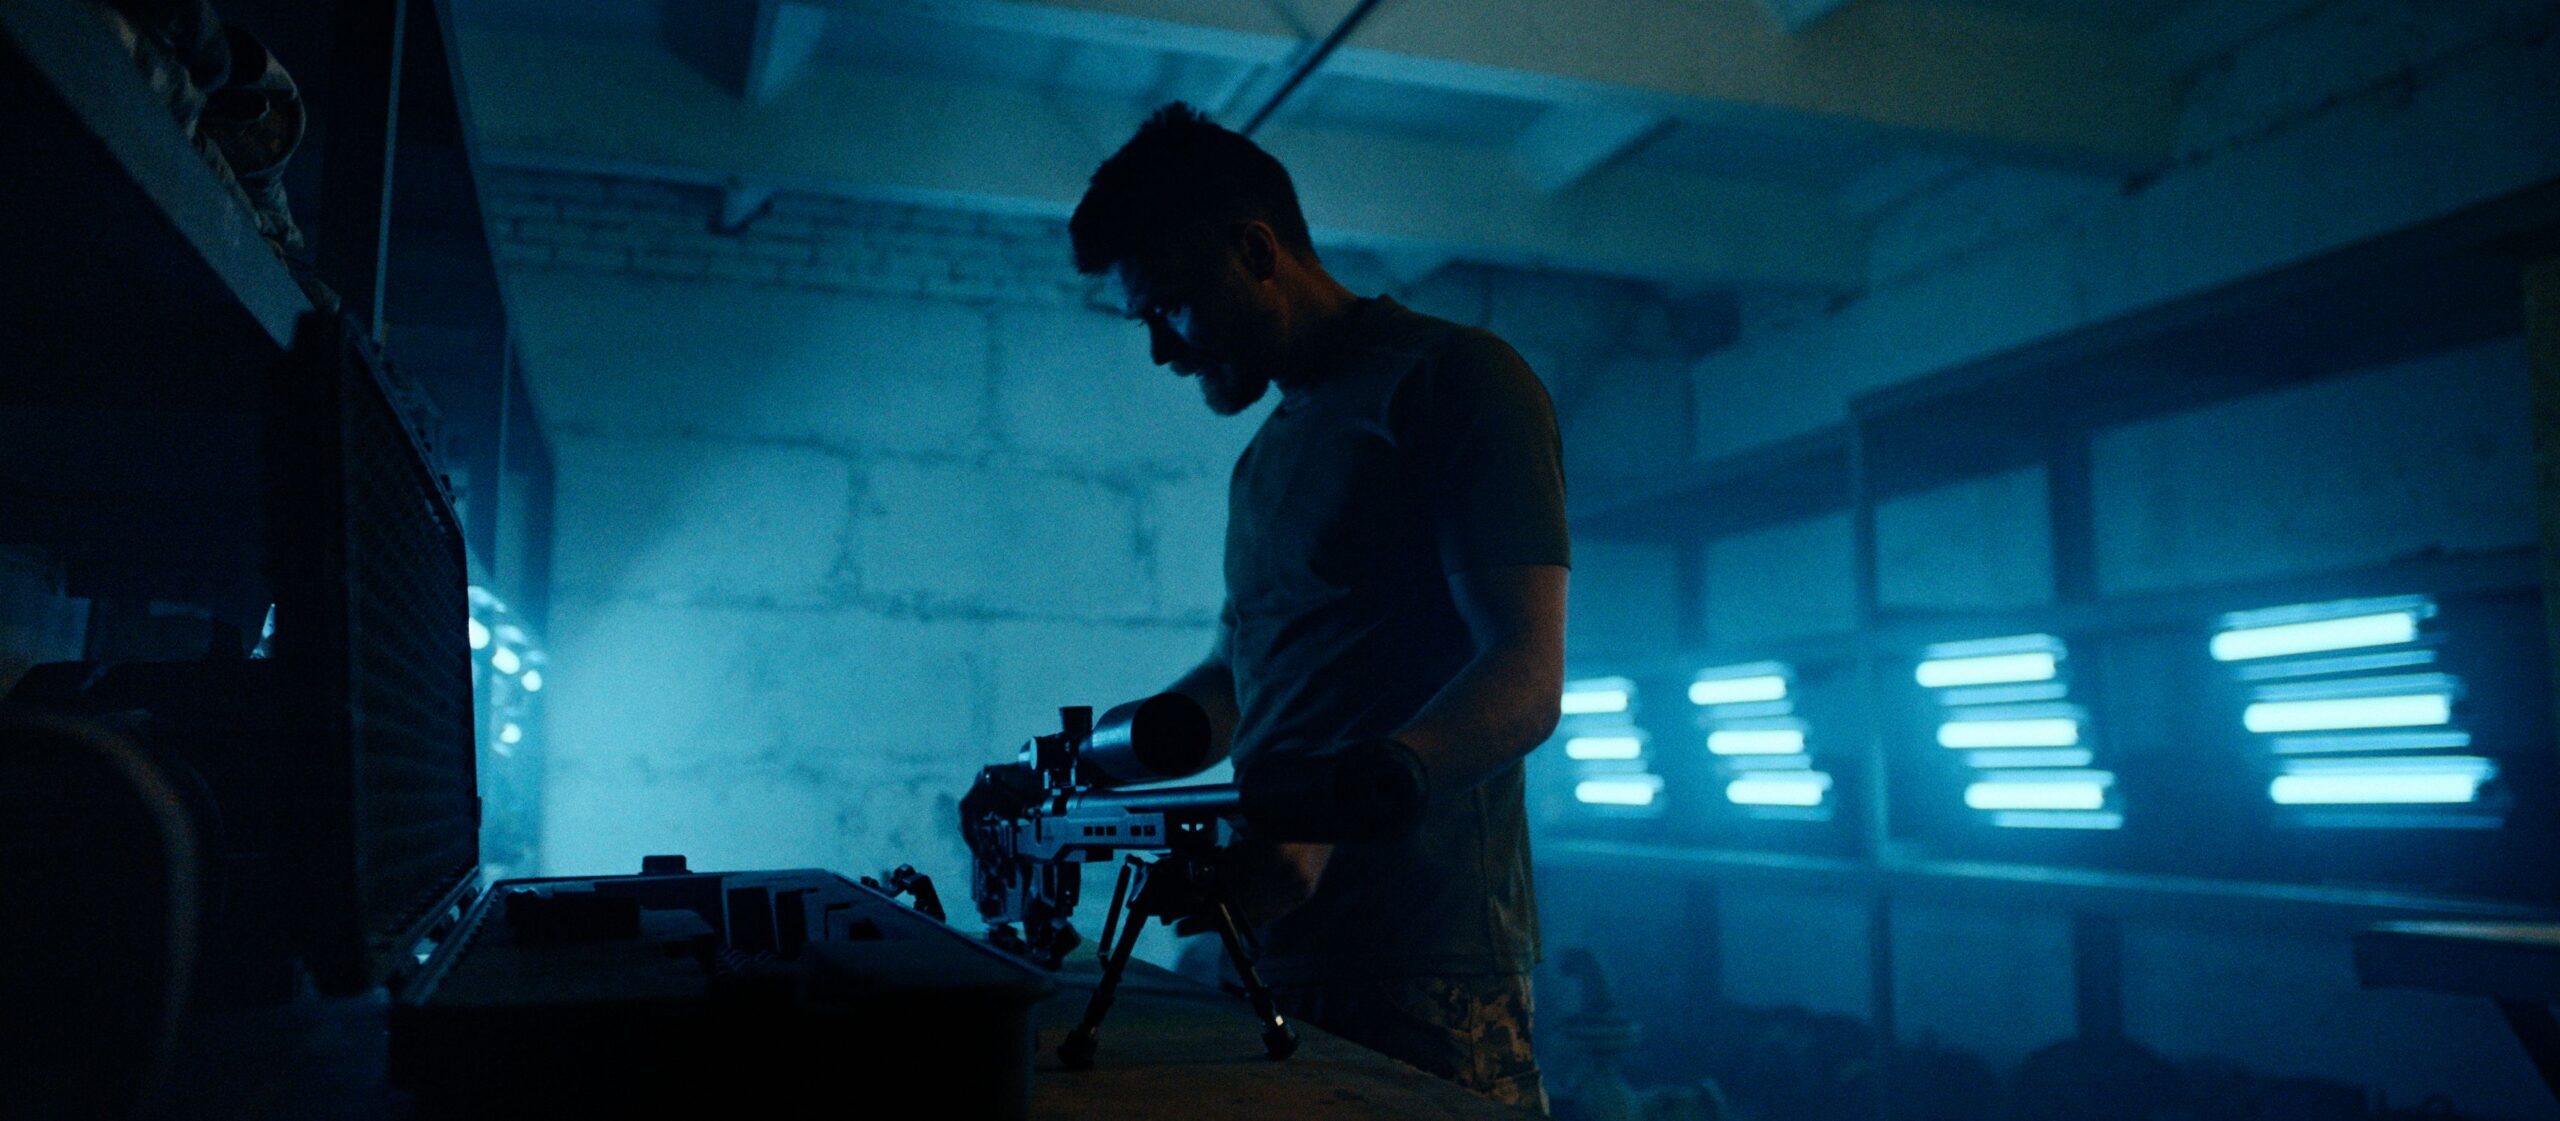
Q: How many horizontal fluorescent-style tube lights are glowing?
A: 12